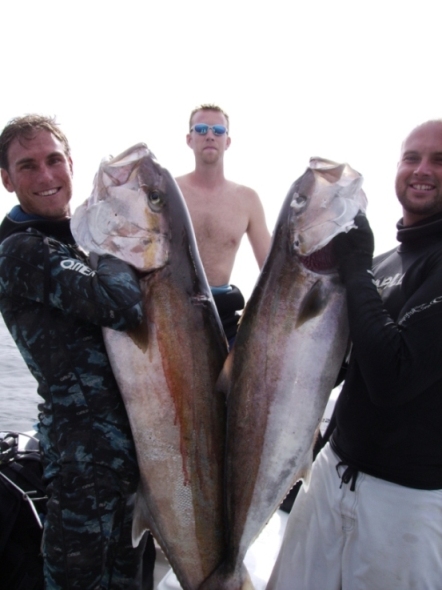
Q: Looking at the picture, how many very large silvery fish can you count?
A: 2